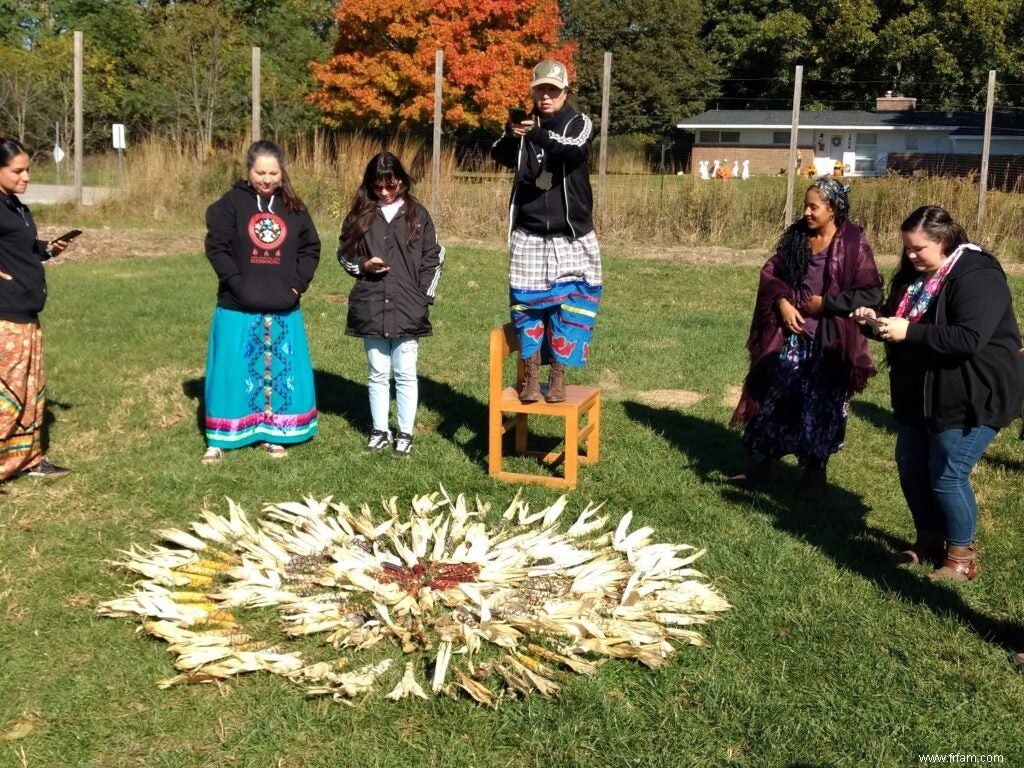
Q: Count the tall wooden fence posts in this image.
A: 6